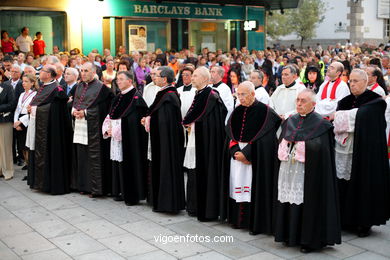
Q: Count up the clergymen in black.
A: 8